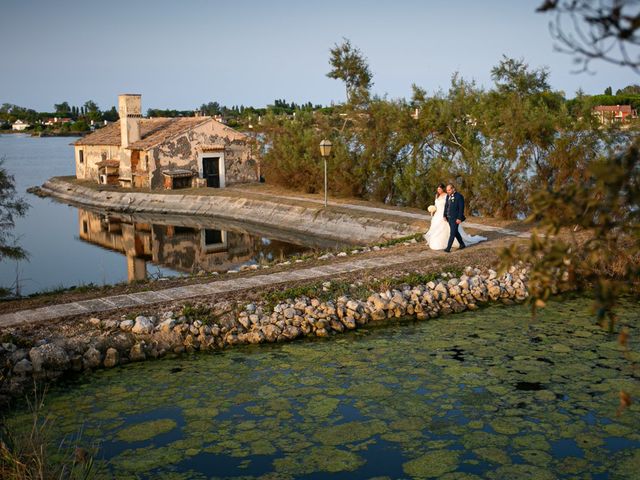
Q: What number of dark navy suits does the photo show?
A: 1